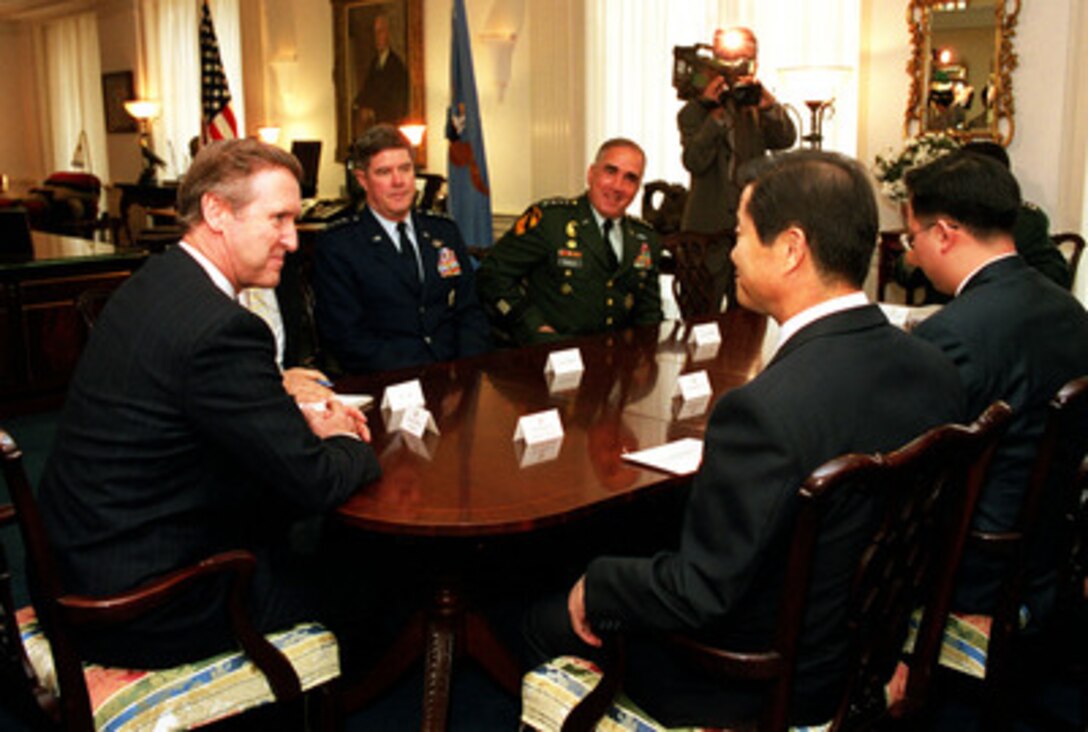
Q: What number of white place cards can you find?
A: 6